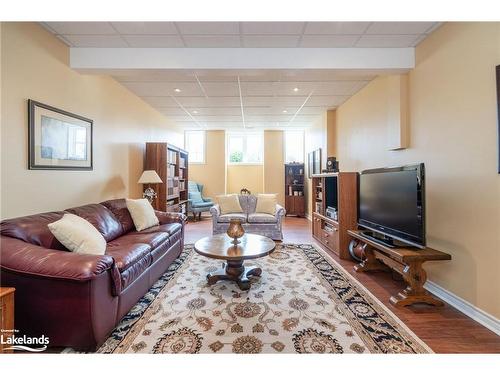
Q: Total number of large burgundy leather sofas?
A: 1